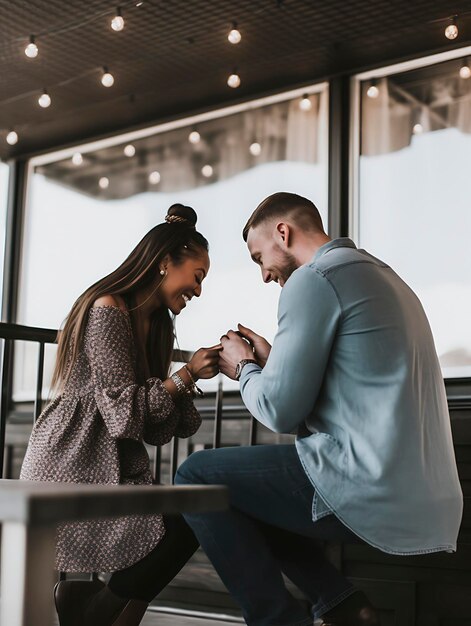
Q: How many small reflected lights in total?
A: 11